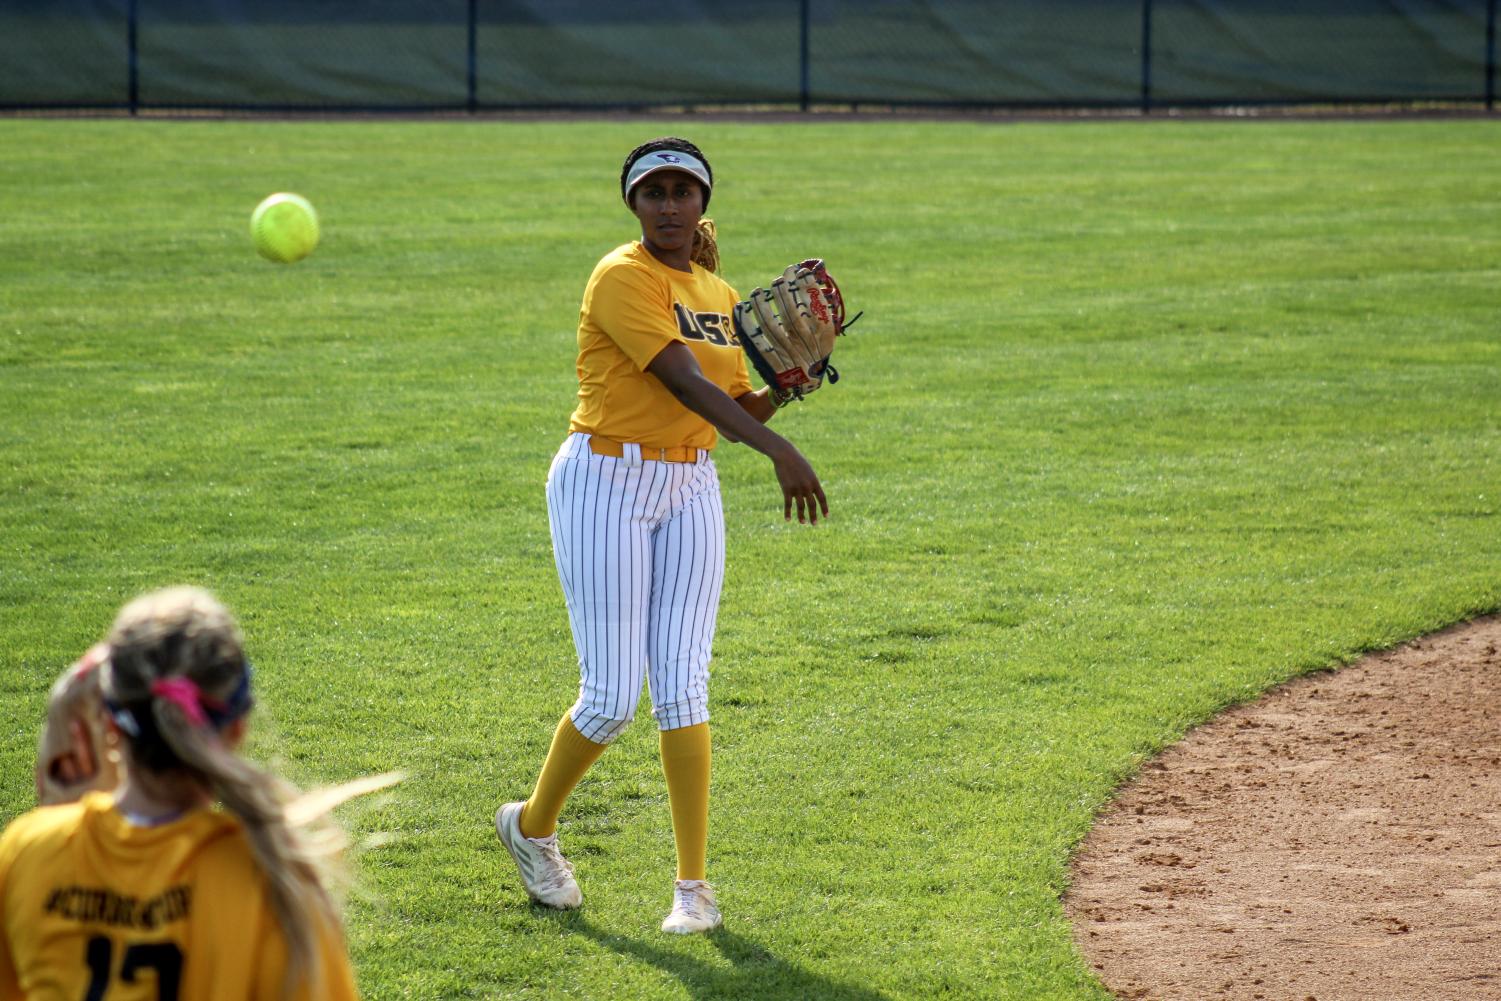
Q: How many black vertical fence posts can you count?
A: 5